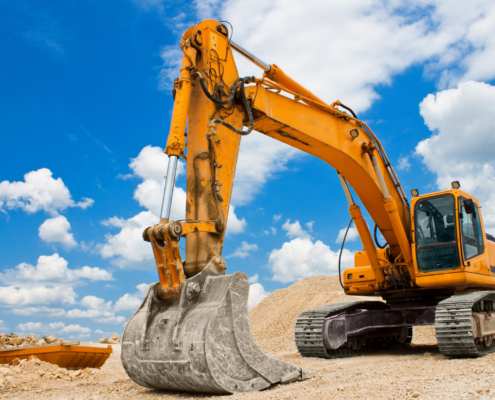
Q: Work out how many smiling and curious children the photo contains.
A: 0